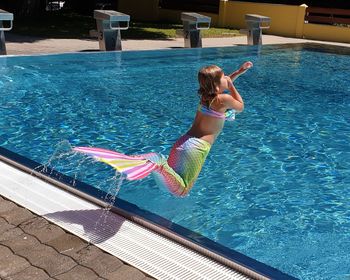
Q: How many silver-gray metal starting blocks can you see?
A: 4